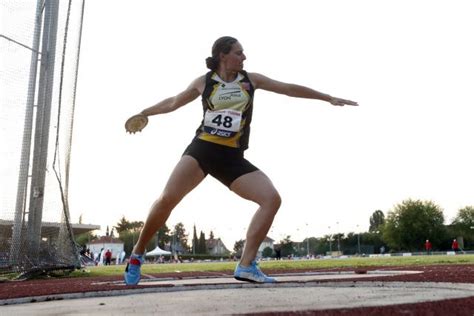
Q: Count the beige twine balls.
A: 0